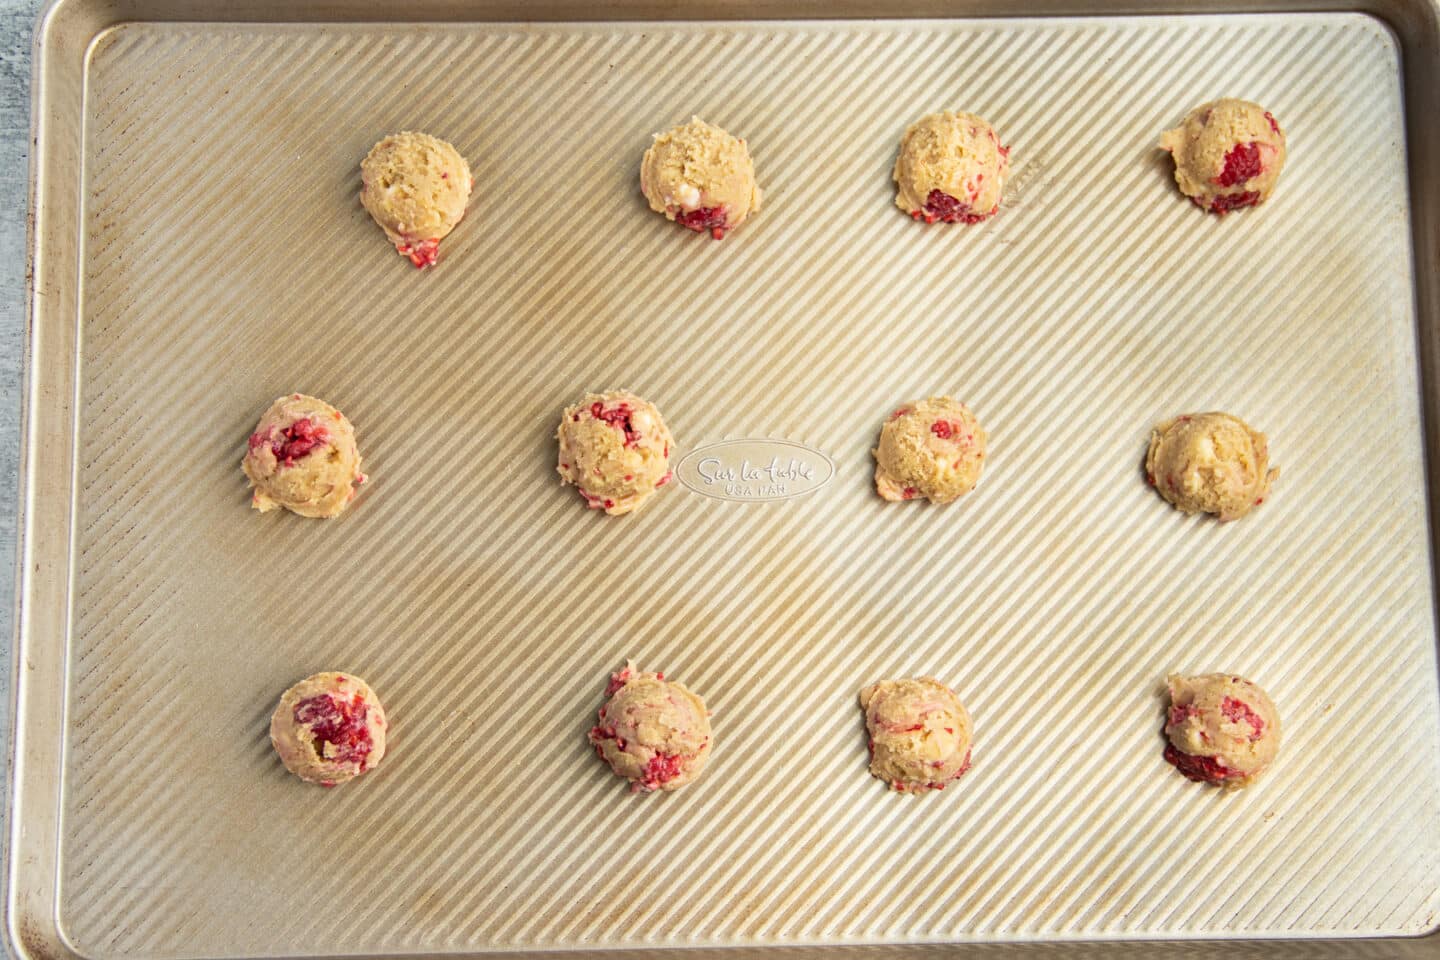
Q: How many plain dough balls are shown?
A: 0